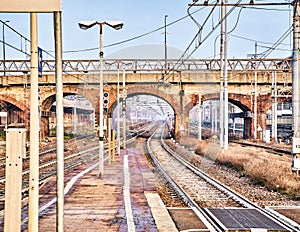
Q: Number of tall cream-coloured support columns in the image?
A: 2